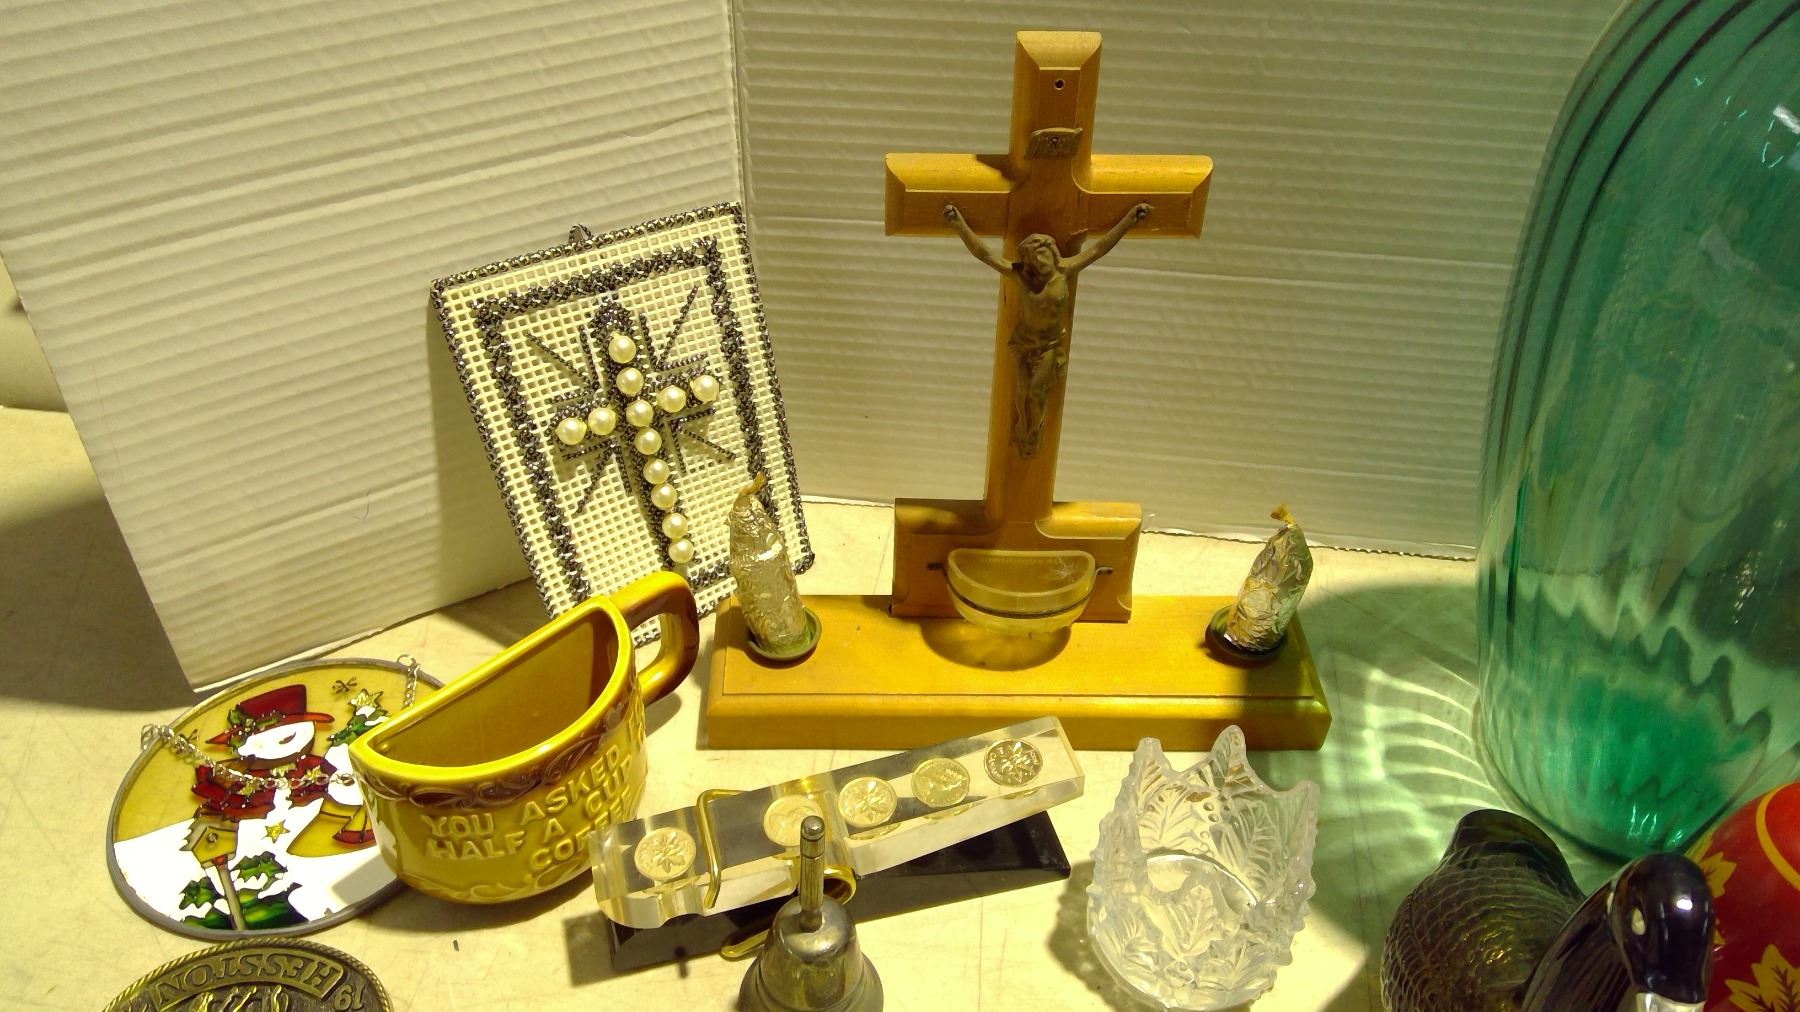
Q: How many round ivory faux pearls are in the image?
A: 12